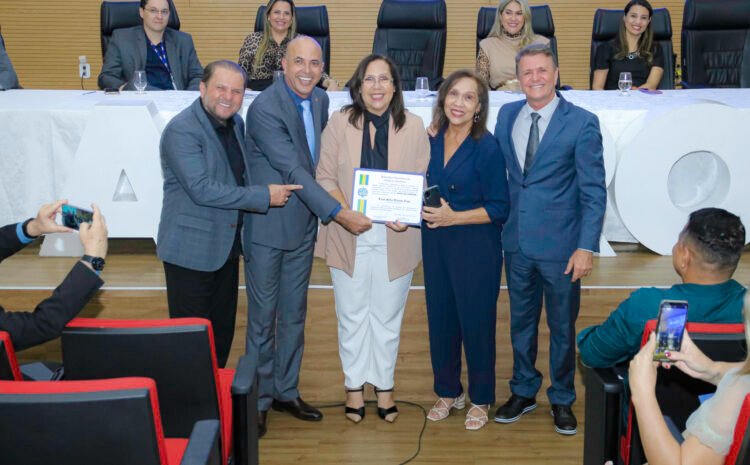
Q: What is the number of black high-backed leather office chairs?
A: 6